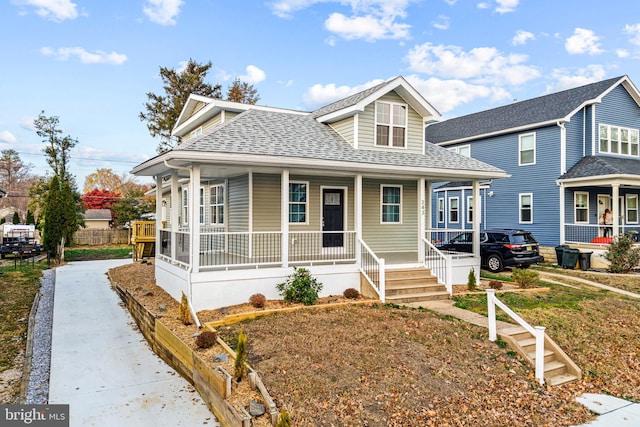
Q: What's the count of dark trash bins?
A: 3